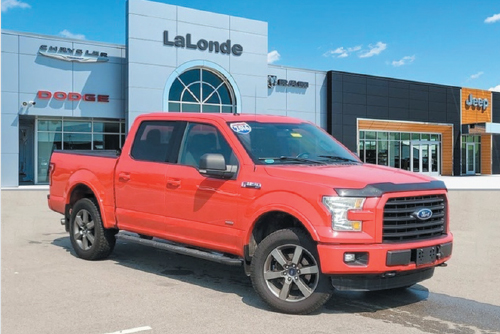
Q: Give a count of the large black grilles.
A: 1